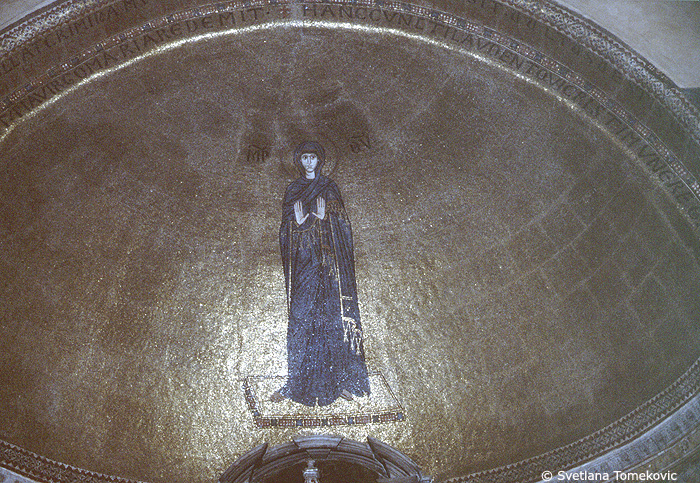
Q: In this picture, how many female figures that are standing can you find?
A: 1